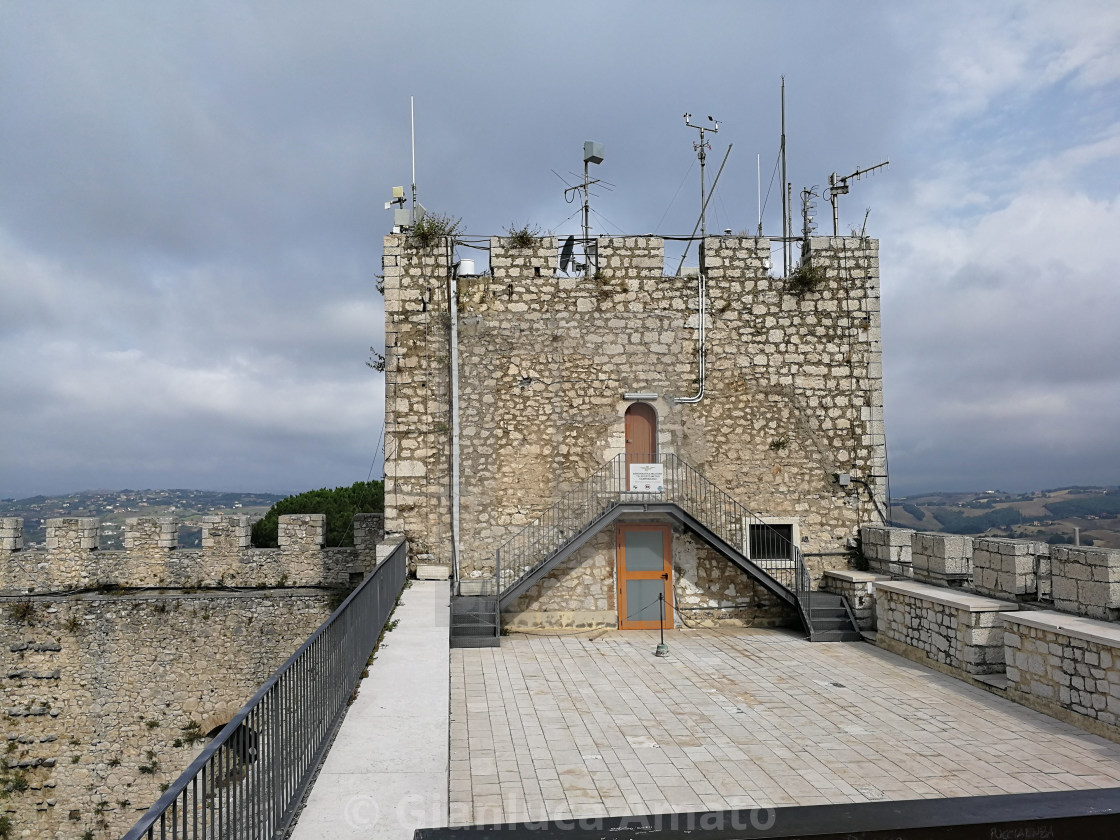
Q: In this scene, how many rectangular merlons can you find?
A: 15